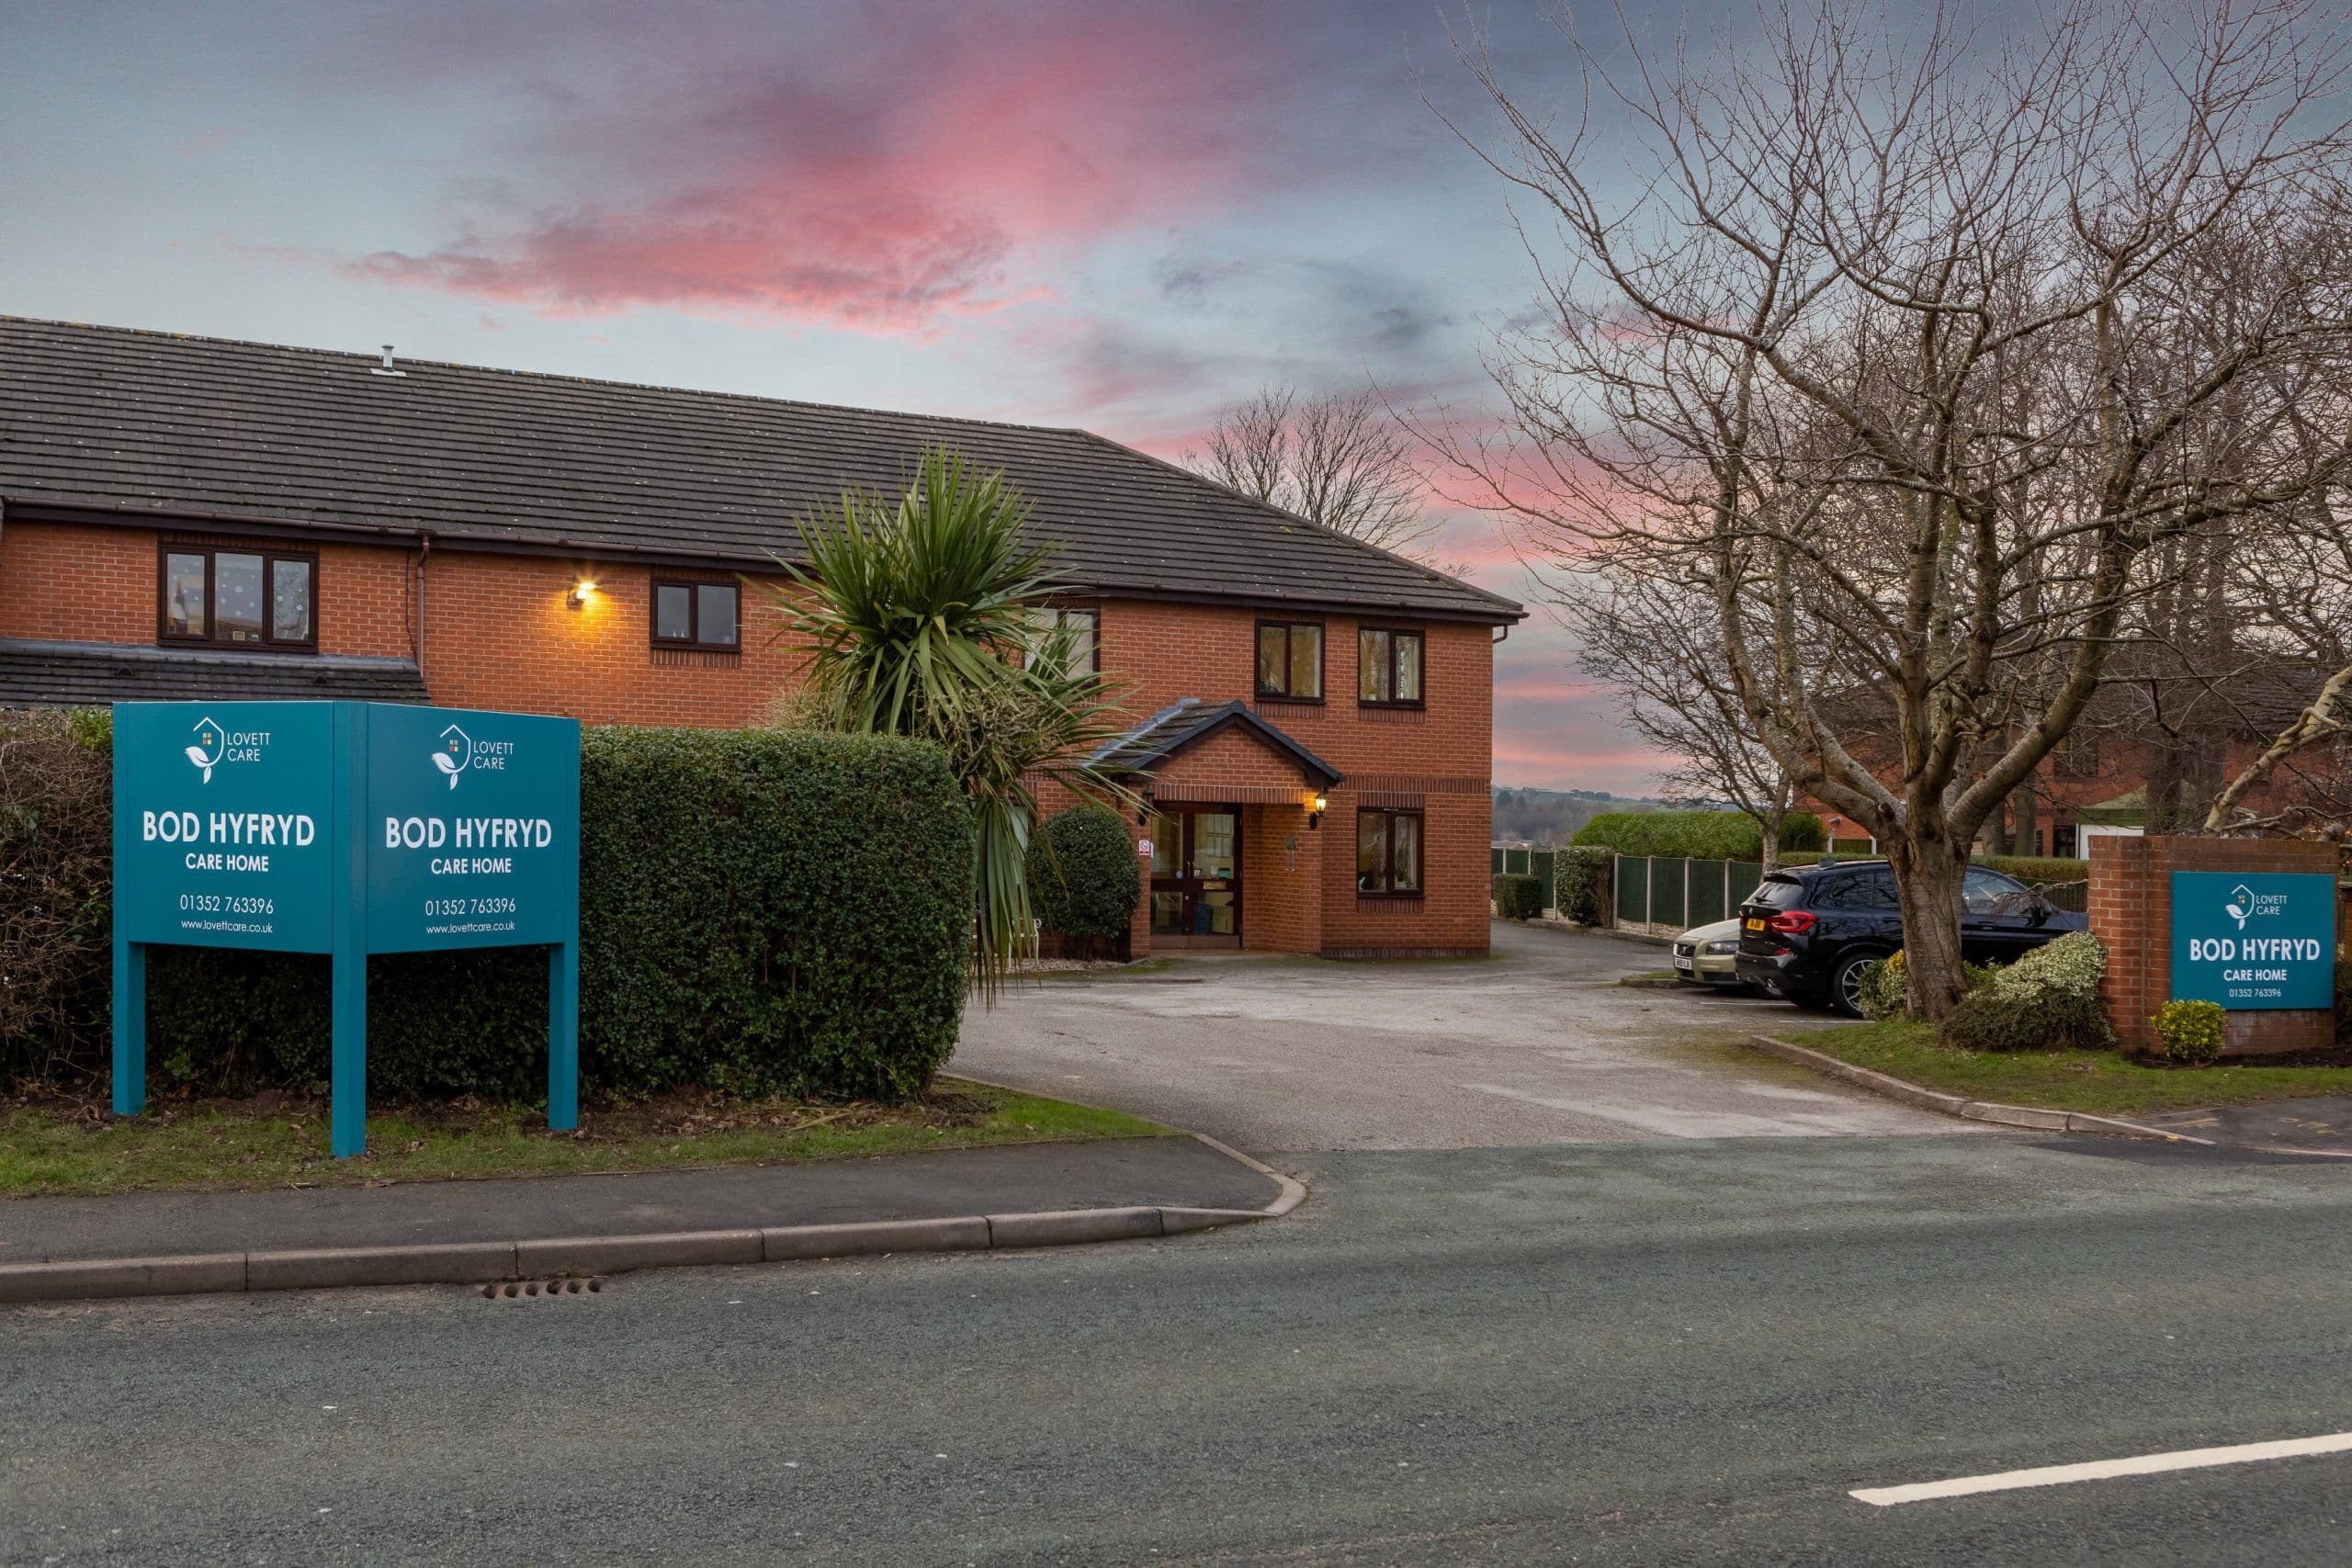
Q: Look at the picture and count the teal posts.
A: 3